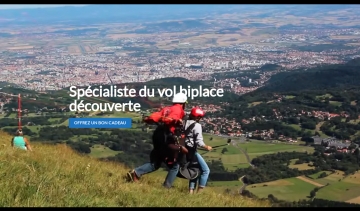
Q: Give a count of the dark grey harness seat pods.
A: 1